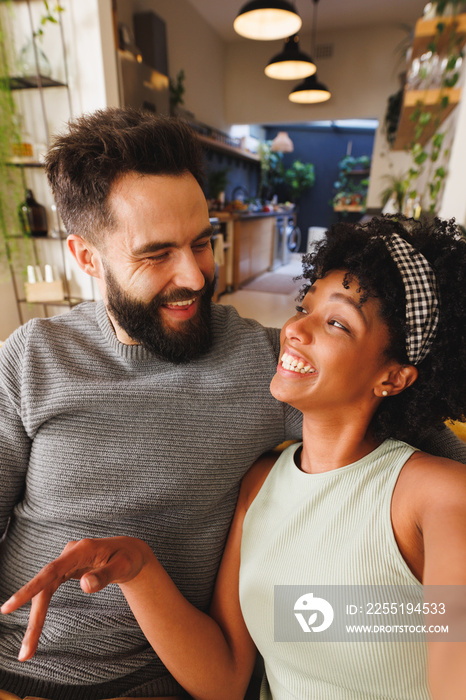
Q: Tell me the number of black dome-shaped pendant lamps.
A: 3